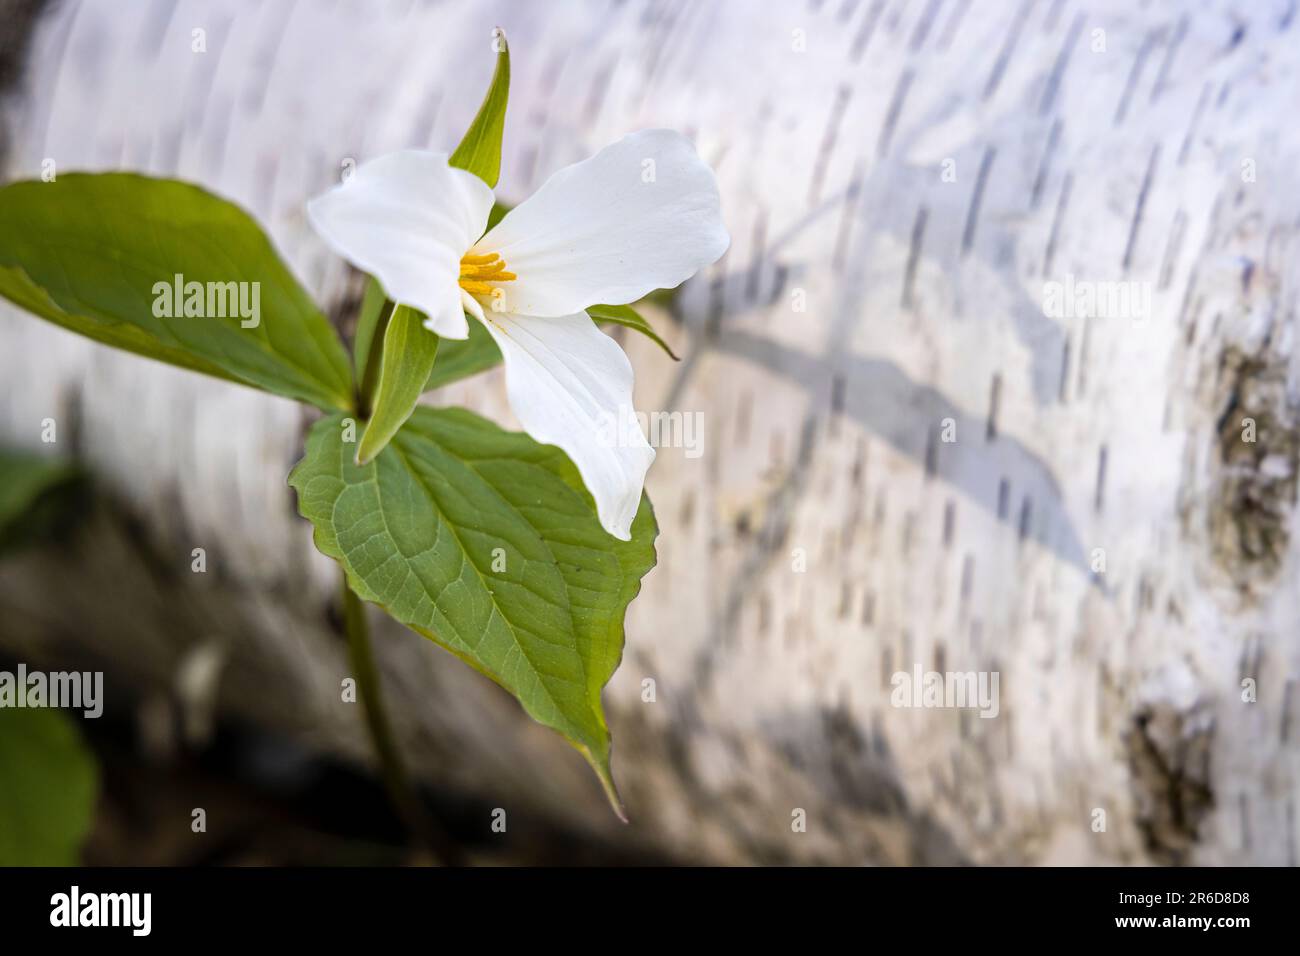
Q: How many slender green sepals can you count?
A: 3